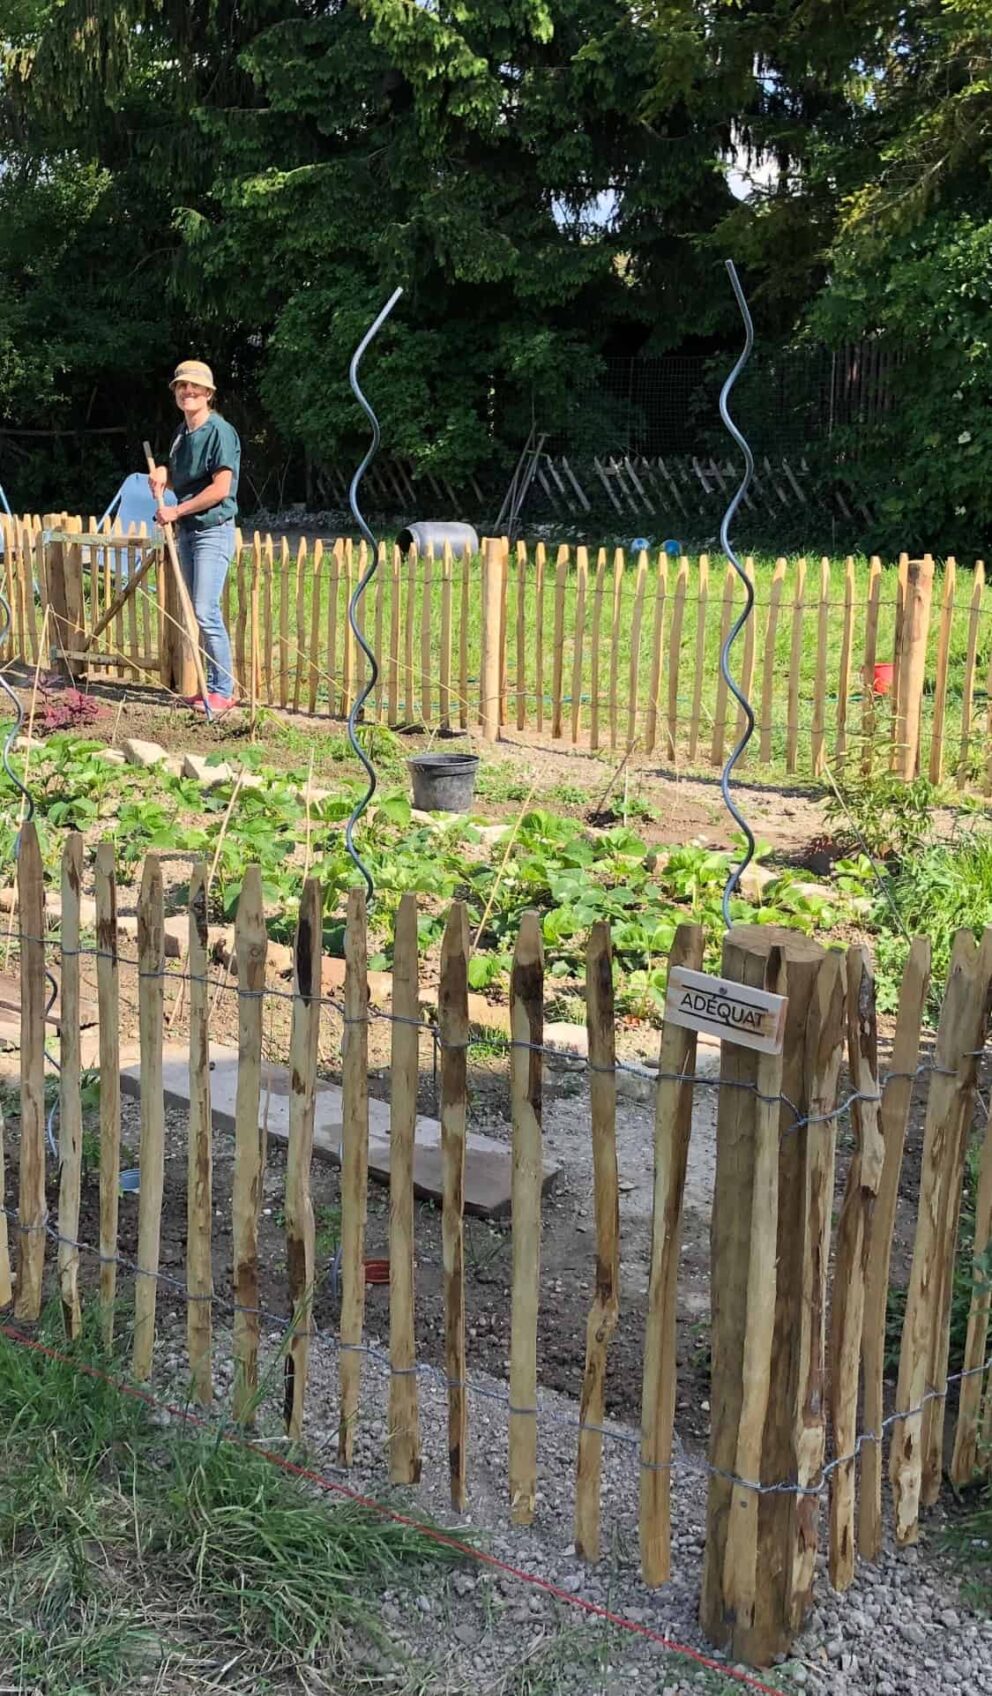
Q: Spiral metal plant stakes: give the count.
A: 3